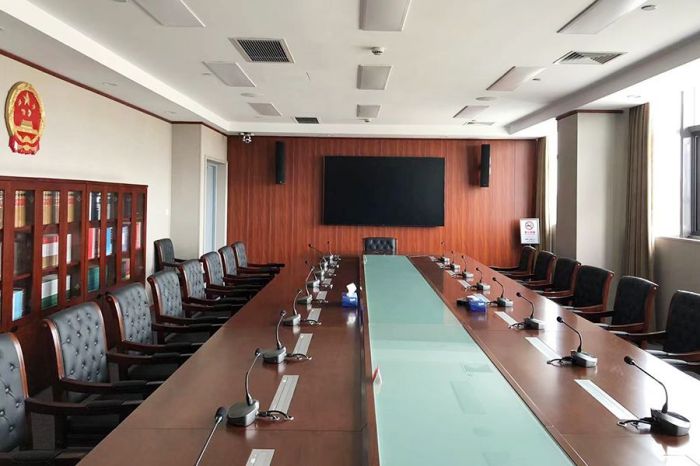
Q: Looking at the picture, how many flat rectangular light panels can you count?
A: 9